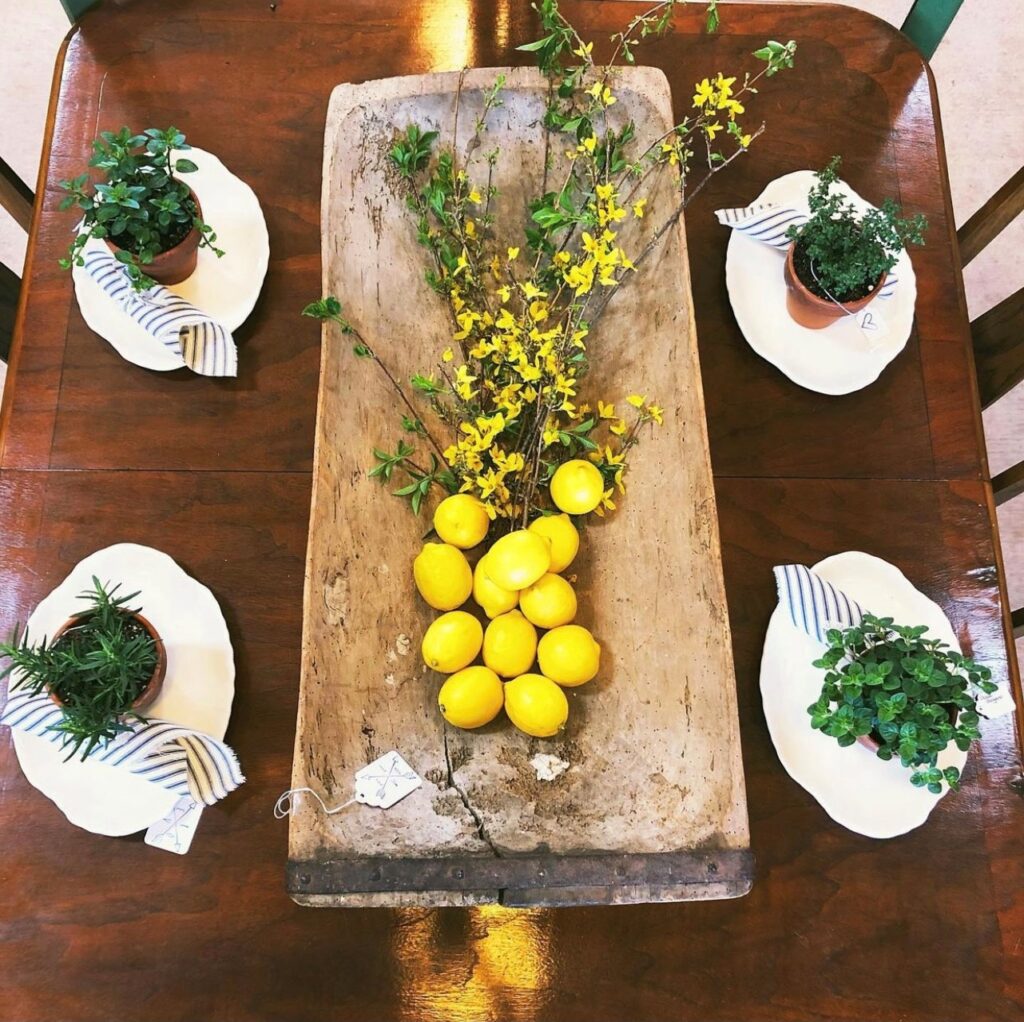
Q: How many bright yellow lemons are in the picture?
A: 12